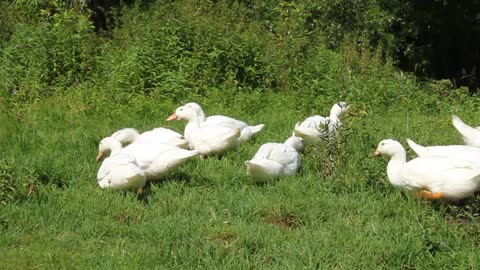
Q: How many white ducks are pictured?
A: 10